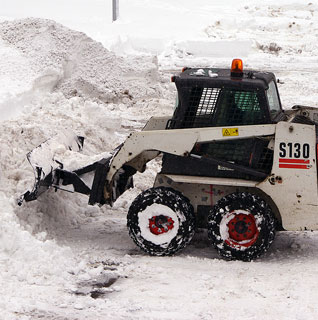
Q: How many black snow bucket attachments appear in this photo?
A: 1